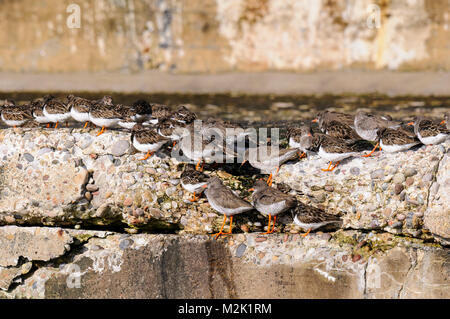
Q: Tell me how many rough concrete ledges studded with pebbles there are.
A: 2